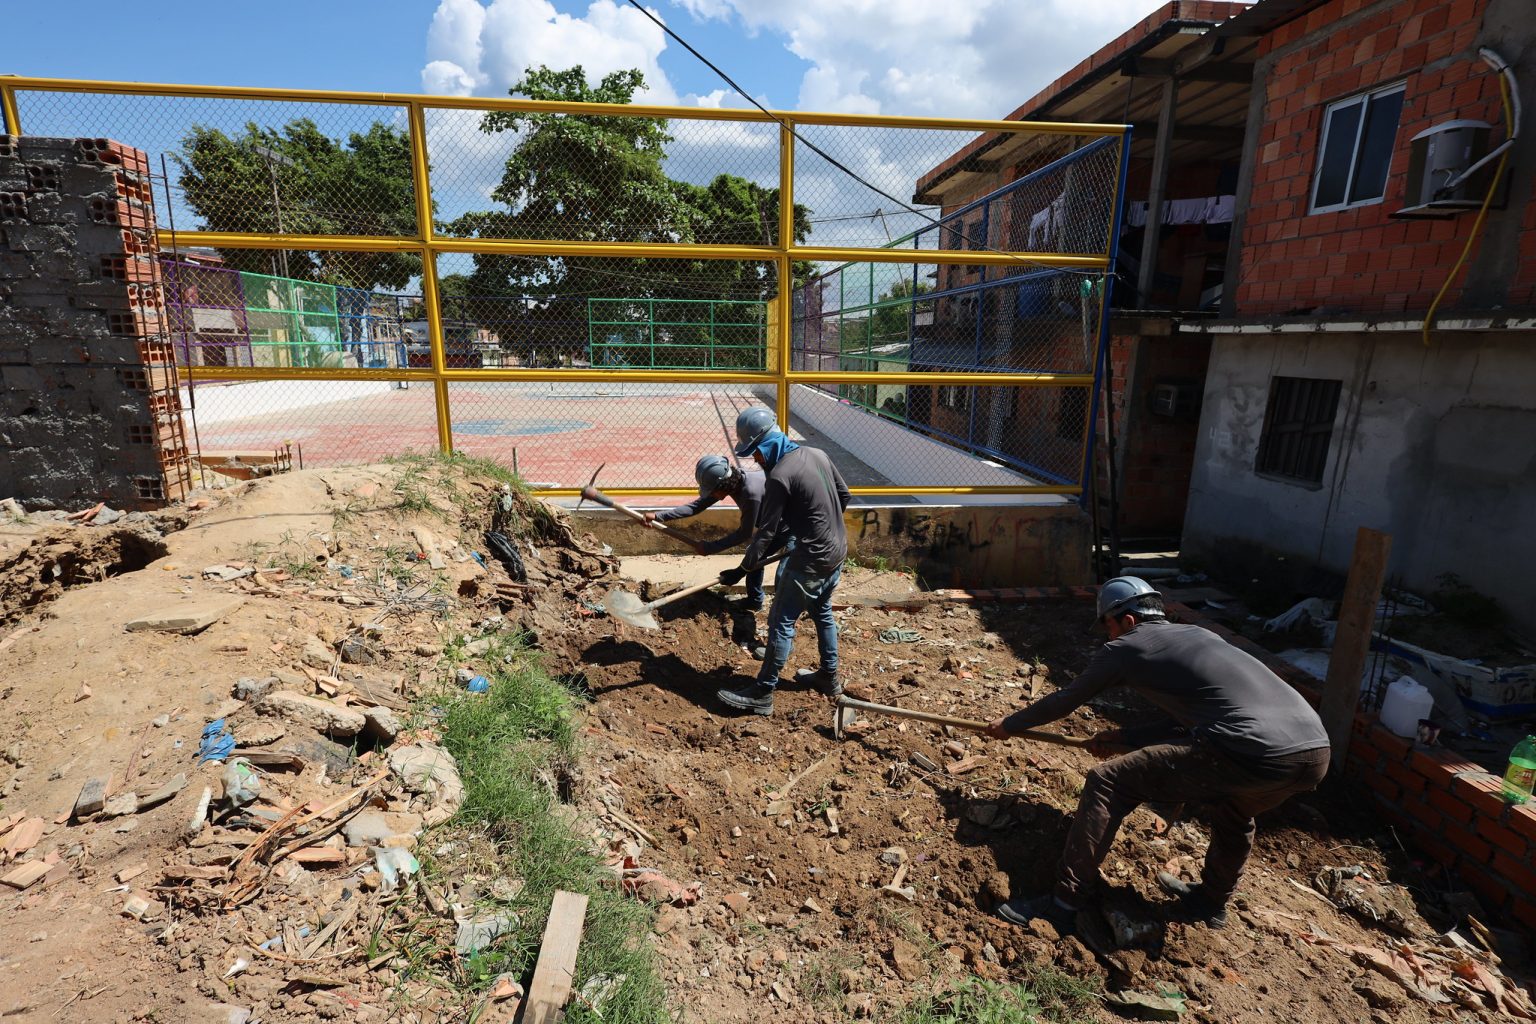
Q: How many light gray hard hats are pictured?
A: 3